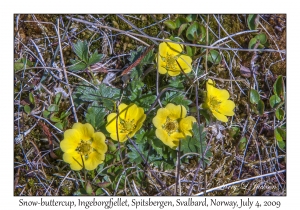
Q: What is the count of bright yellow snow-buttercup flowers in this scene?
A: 5